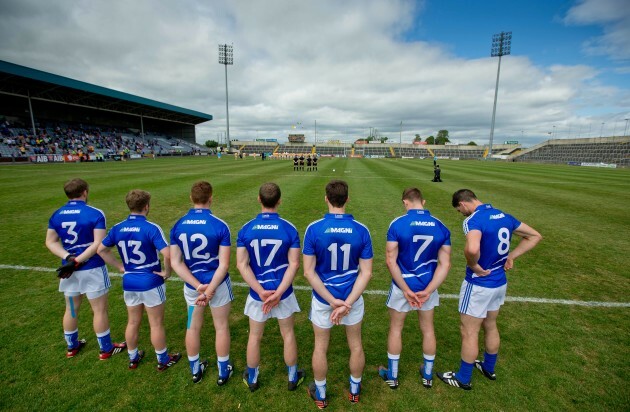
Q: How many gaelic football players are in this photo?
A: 7